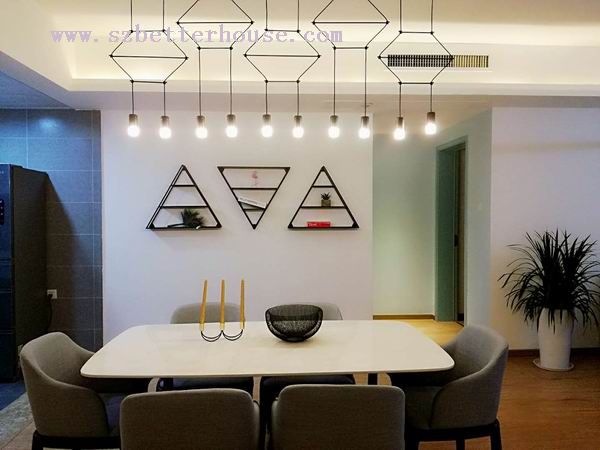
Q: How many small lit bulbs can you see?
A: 10